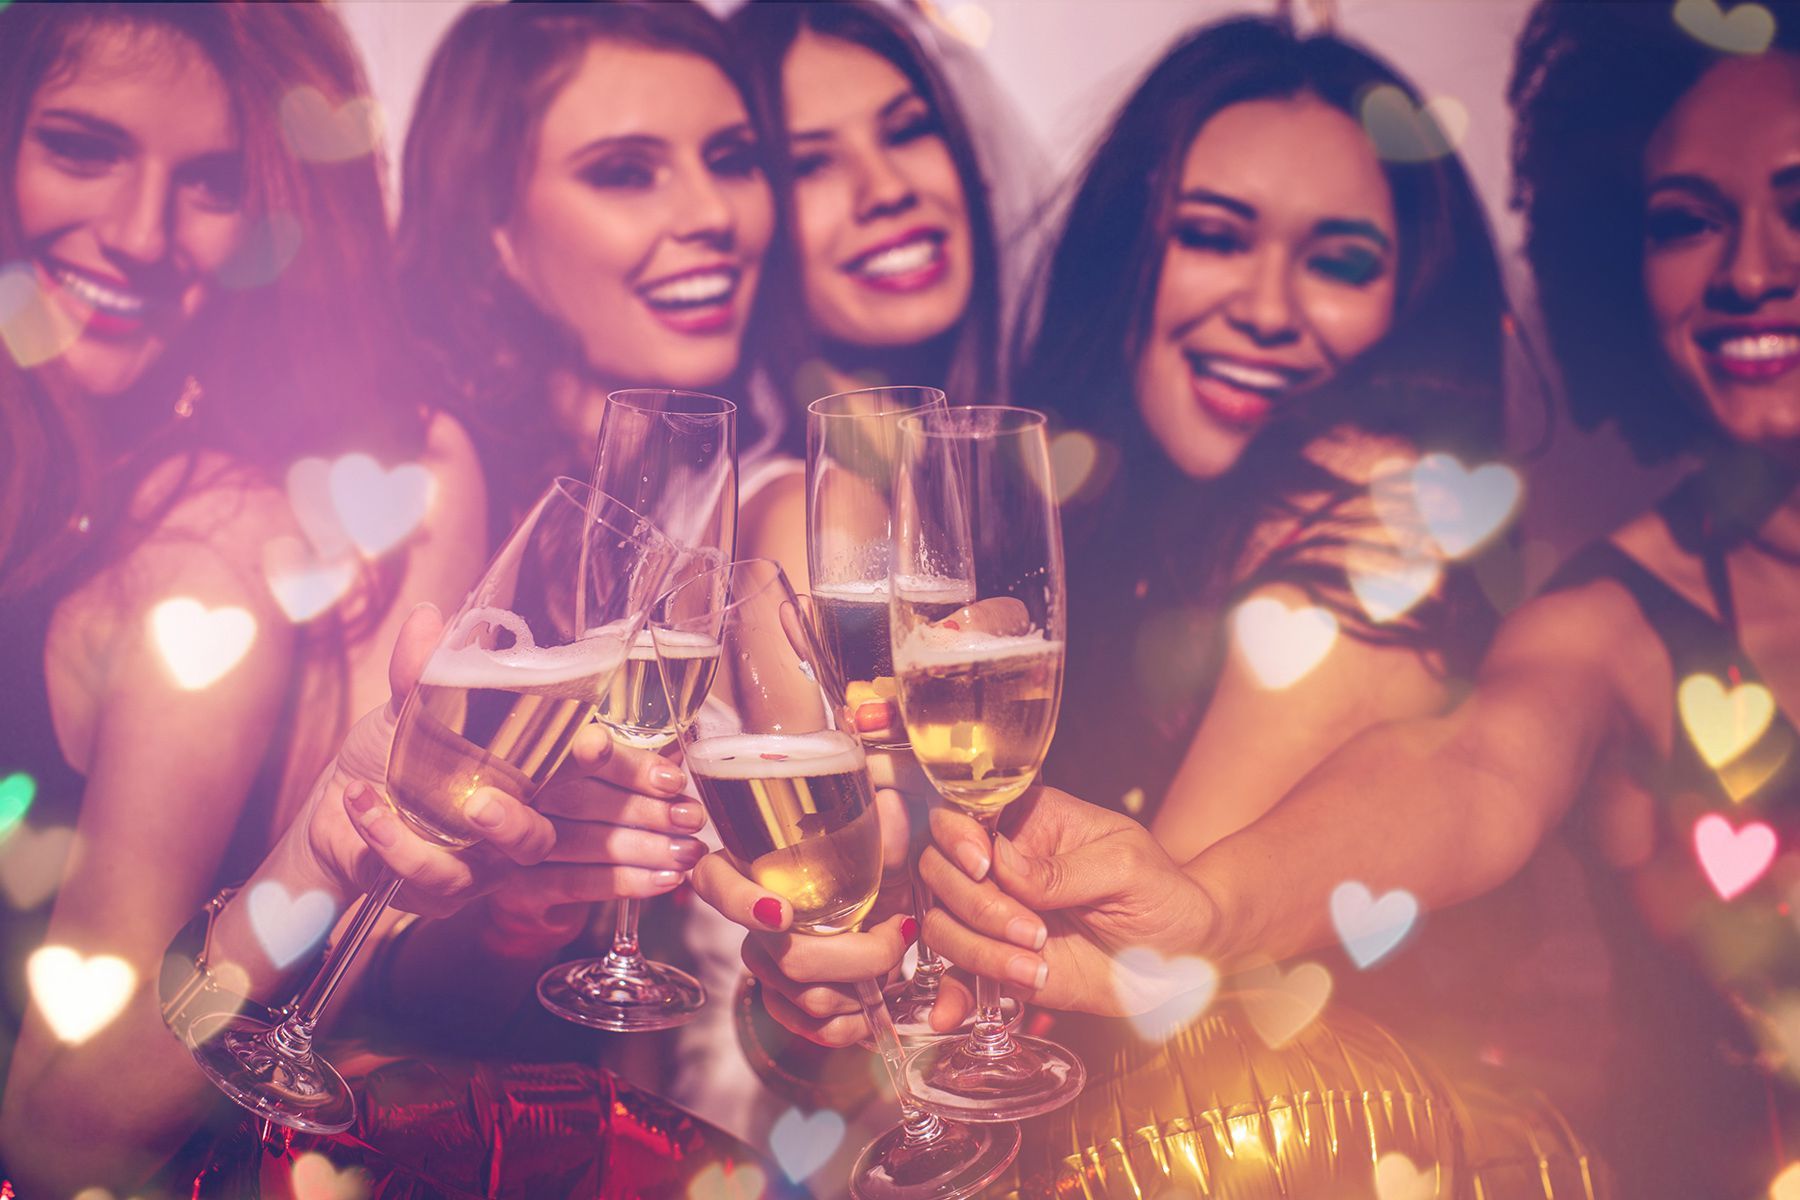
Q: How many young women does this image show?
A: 5